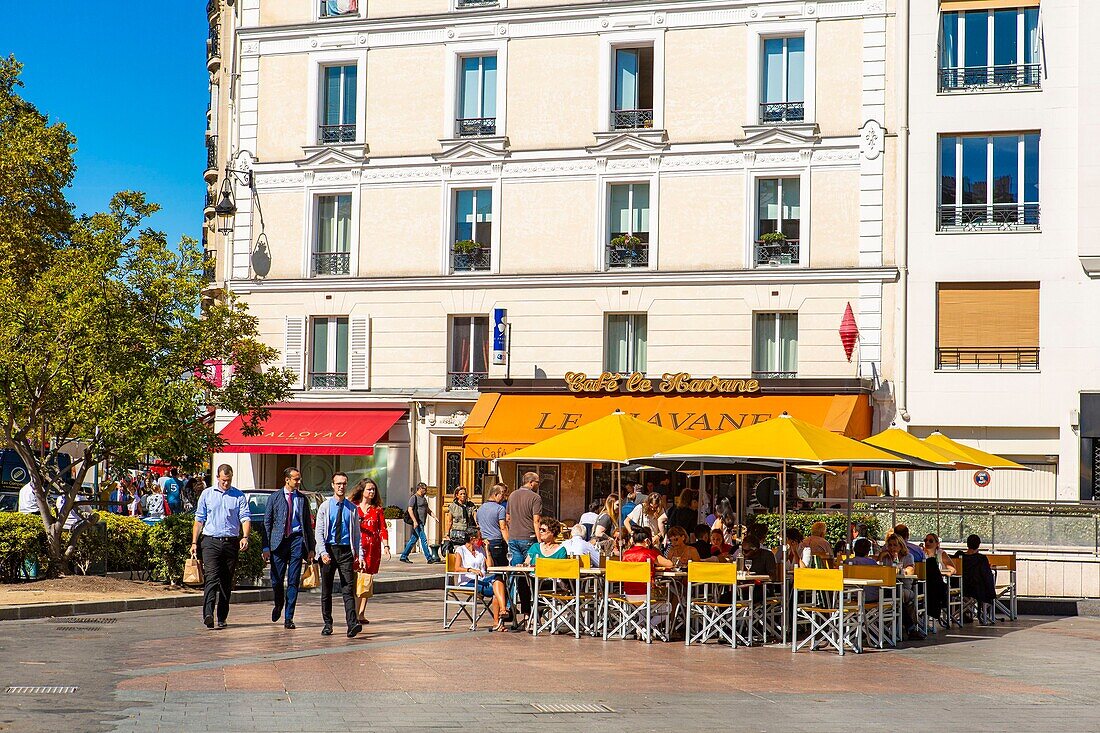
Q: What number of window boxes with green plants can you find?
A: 3